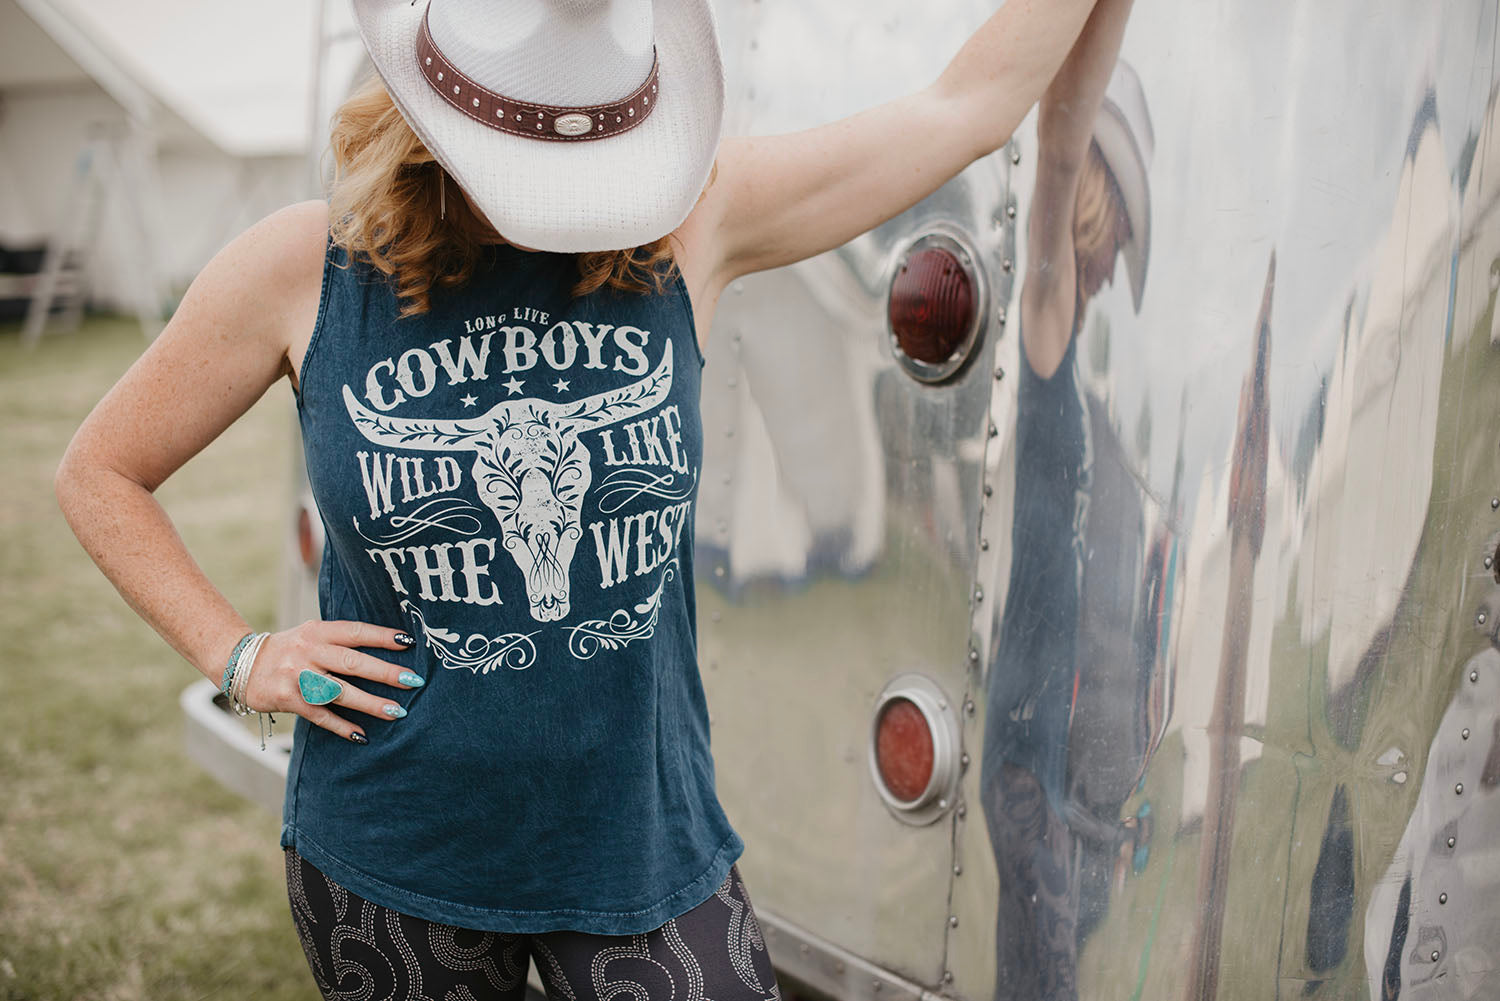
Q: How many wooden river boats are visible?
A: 0